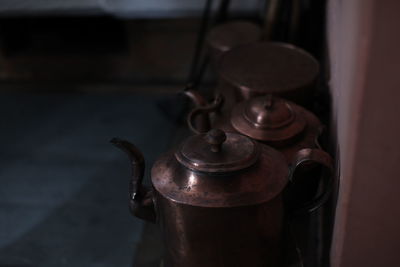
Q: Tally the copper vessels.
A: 4